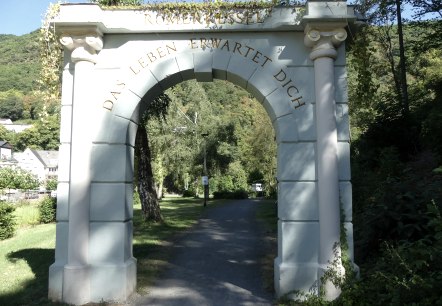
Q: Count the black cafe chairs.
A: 0